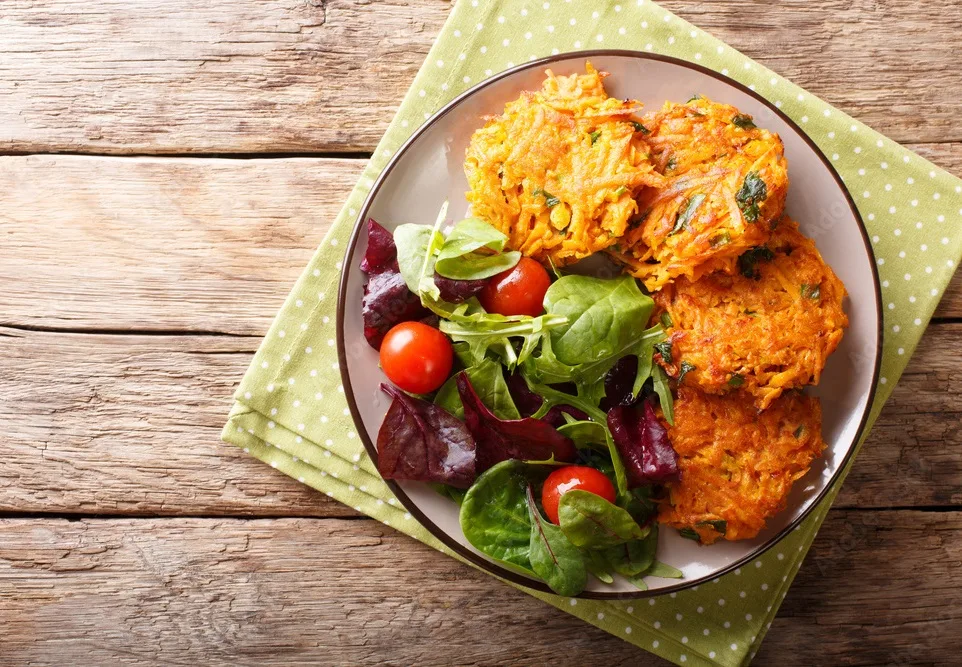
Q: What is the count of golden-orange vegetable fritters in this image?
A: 4